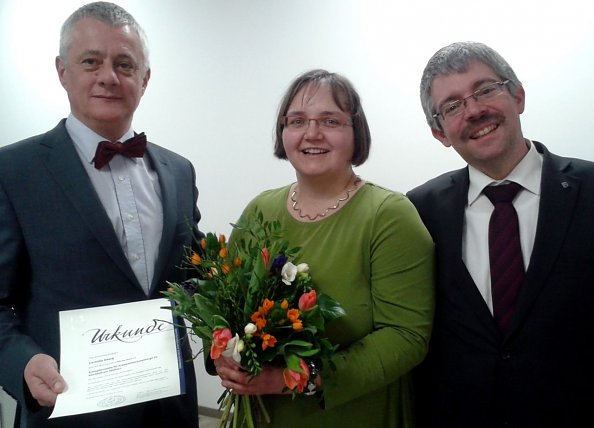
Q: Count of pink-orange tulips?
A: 4